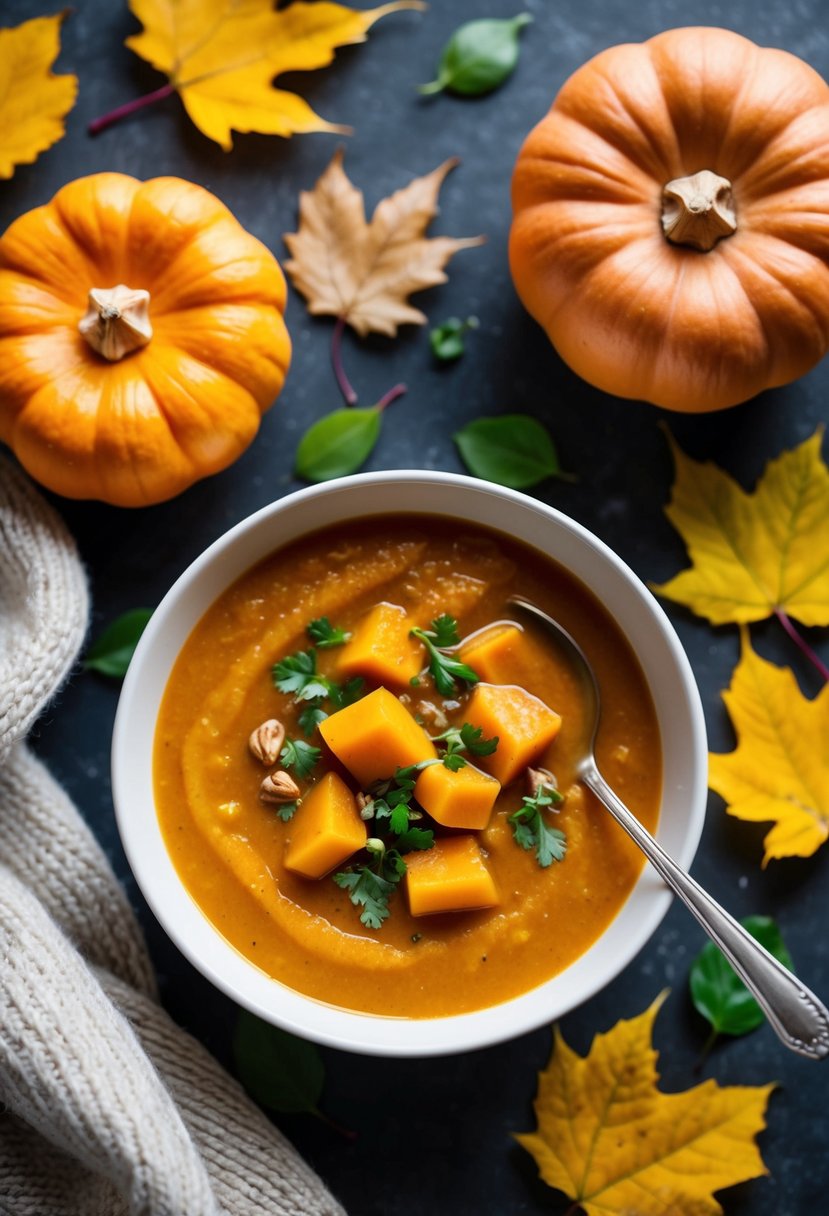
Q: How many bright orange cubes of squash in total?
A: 7